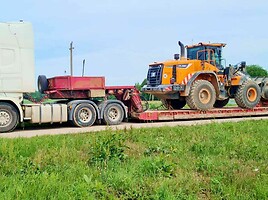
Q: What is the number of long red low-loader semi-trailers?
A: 1